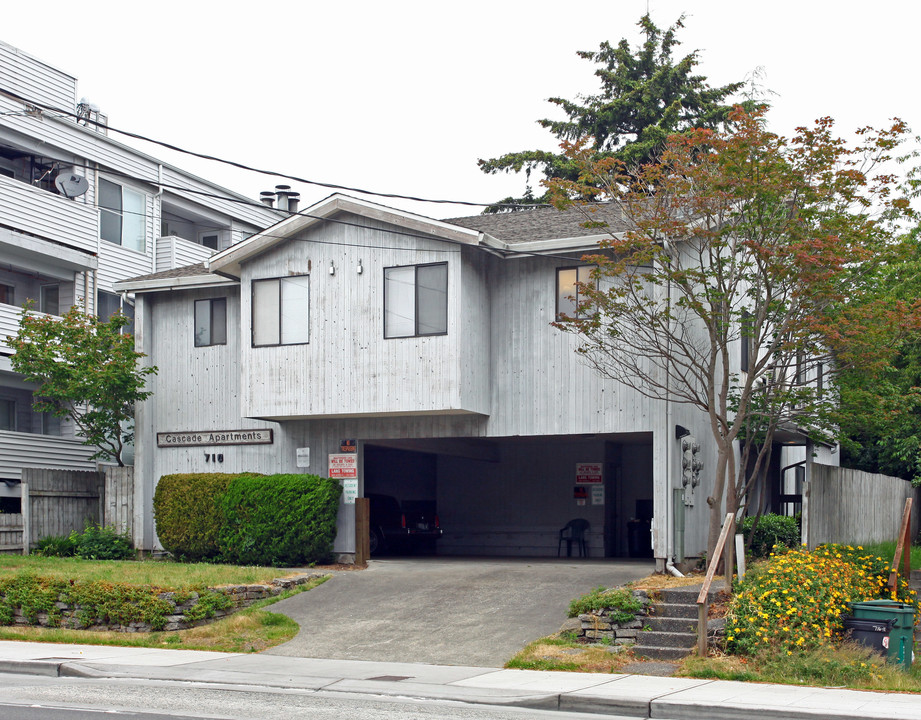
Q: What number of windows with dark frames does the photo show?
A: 4